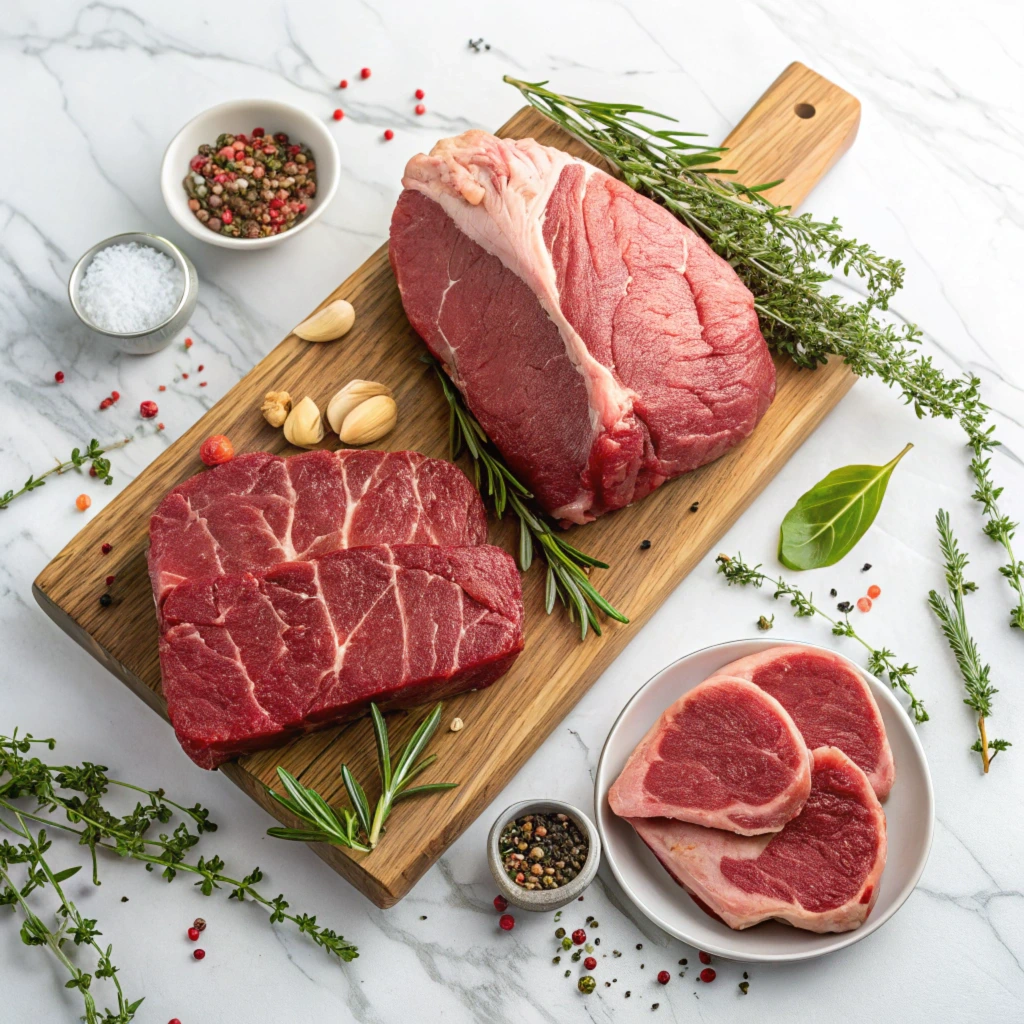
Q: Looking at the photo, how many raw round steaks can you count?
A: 3